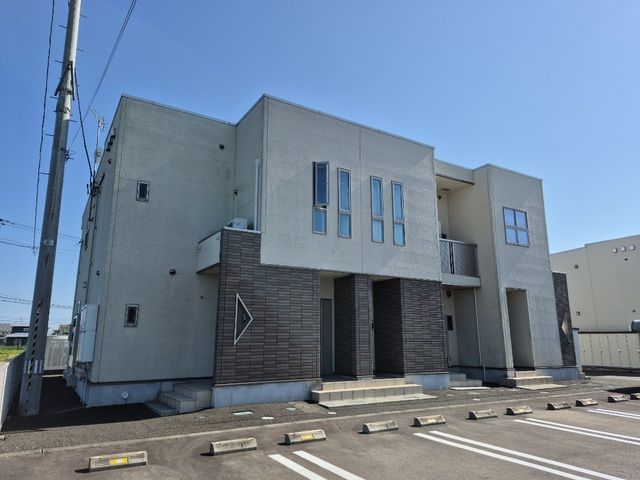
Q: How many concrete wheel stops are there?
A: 11